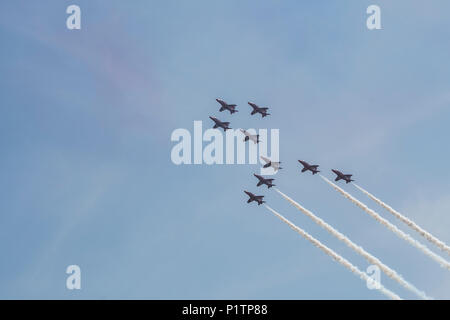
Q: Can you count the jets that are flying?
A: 9